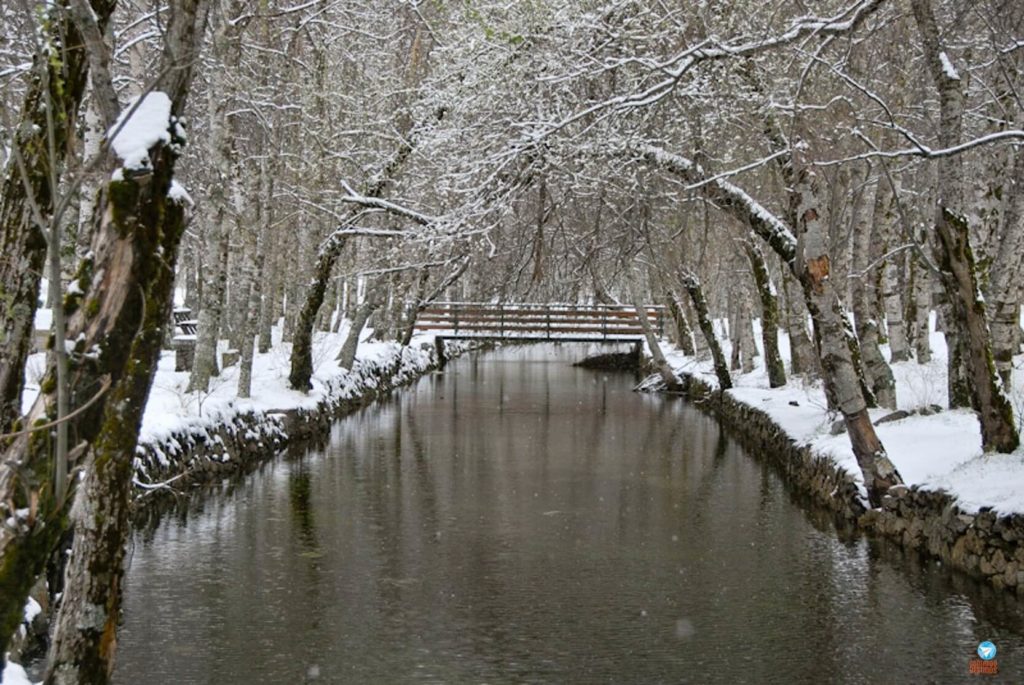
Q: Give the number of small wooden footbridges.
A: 1